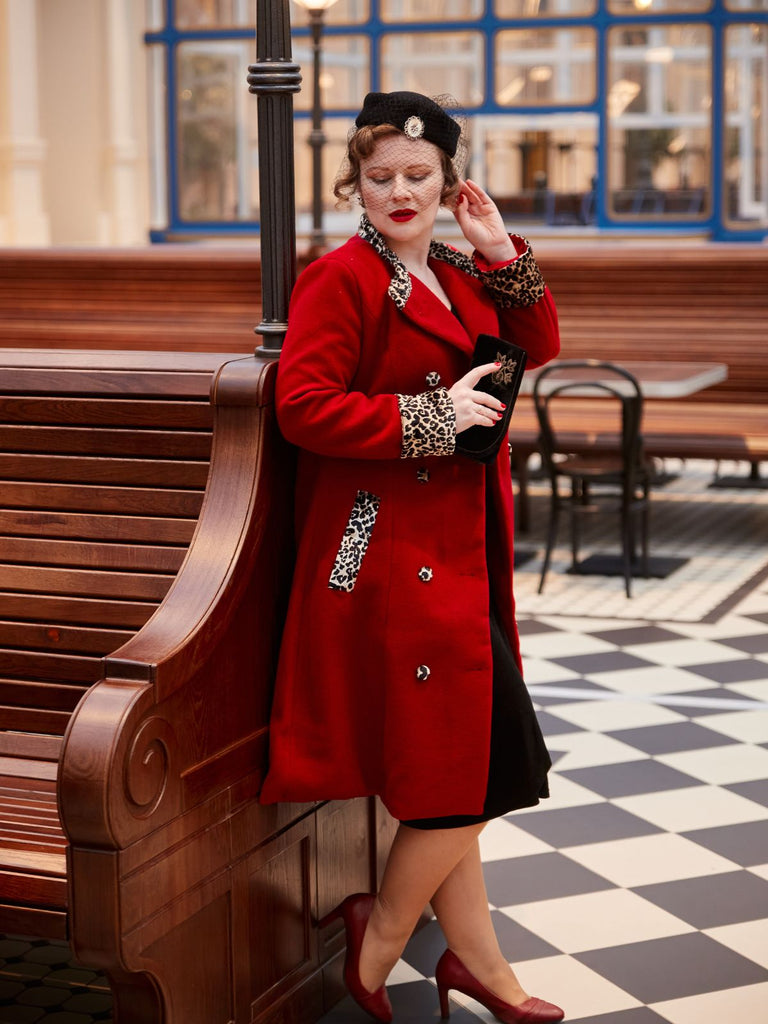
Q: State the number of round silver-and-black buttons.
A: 4